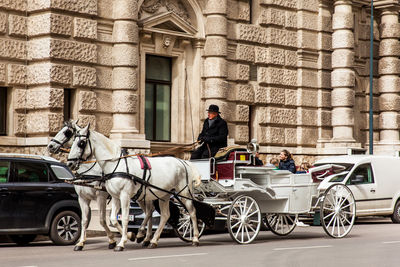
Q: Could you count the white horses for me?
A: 2